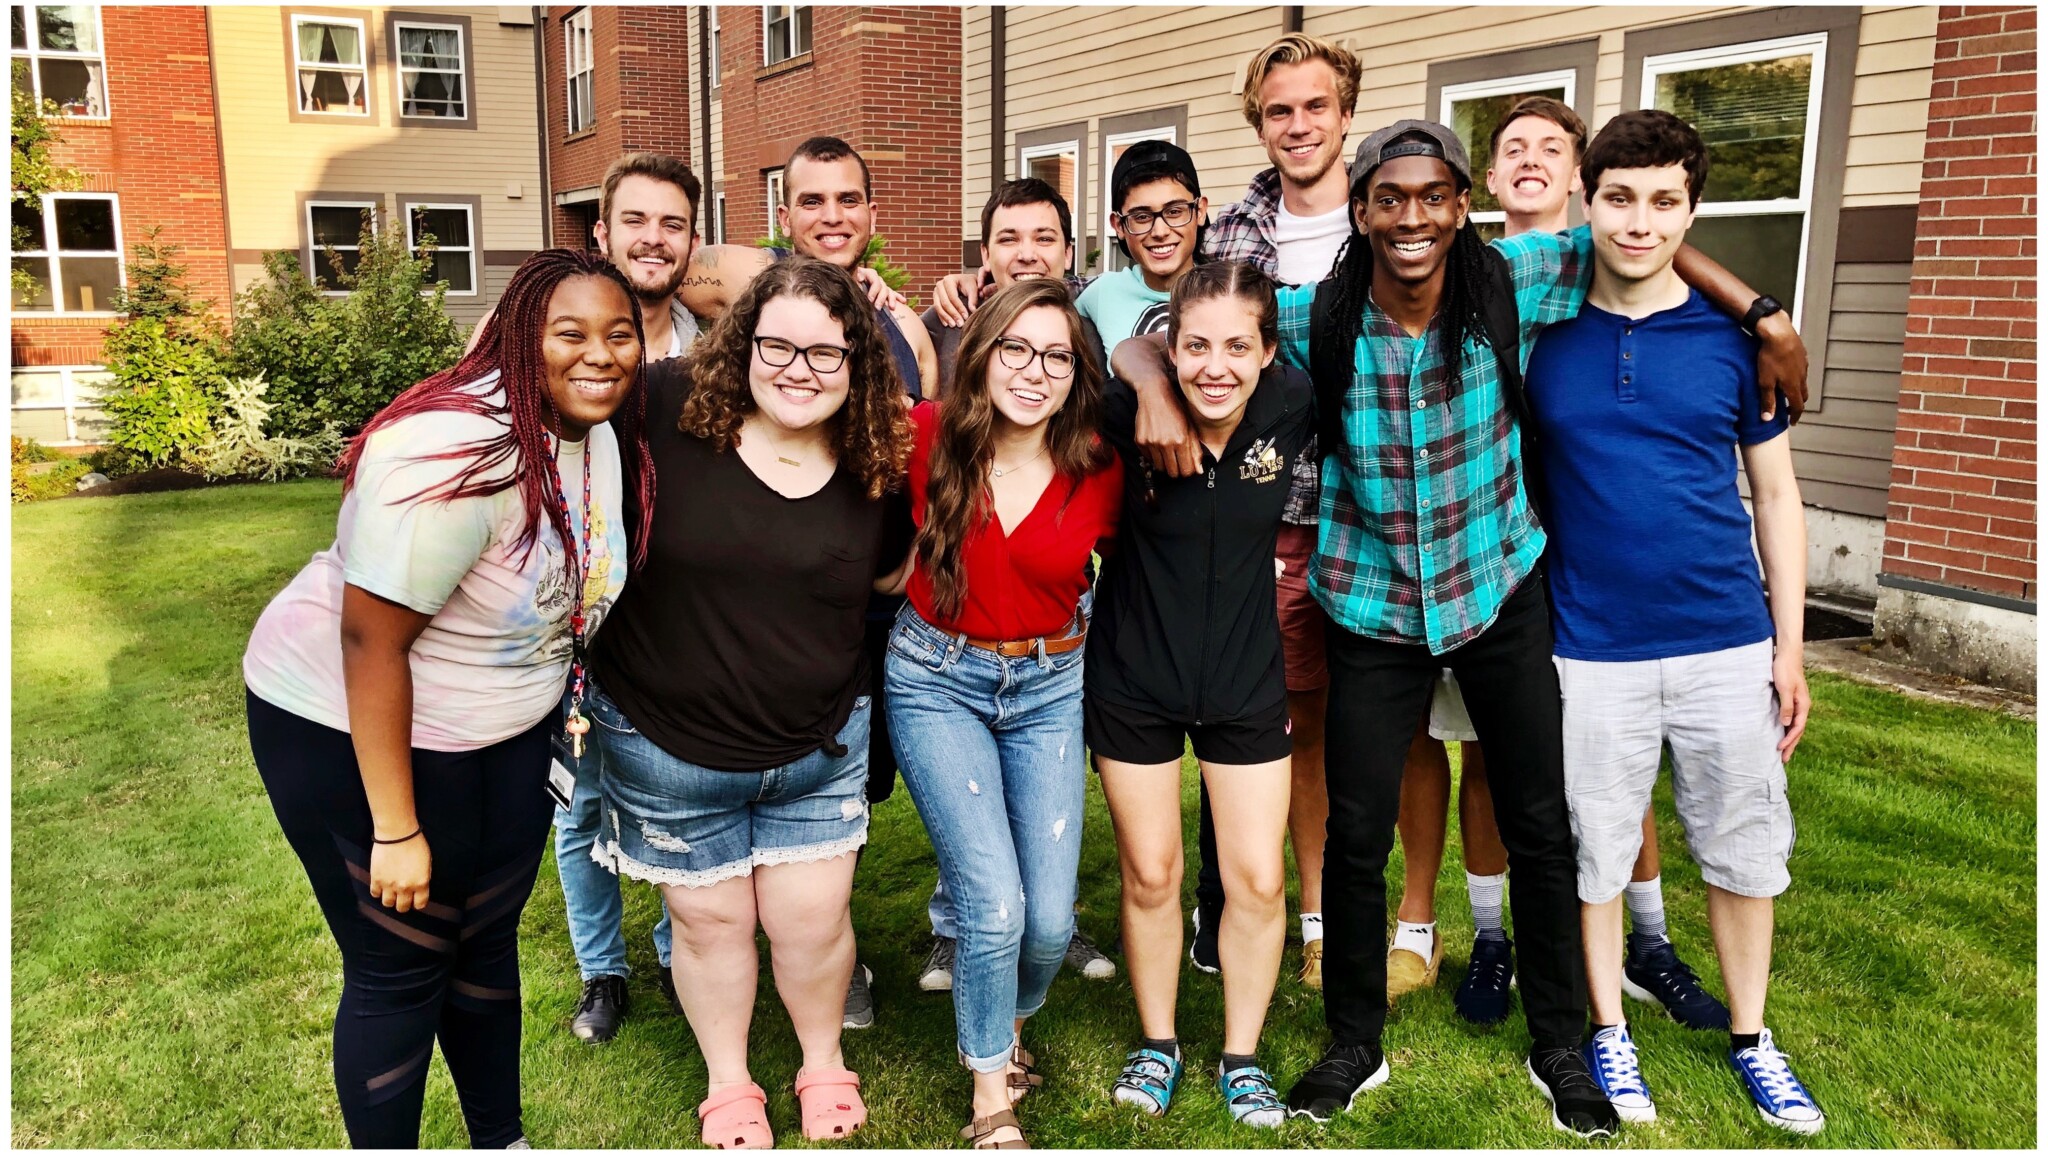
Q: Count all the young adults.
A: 12